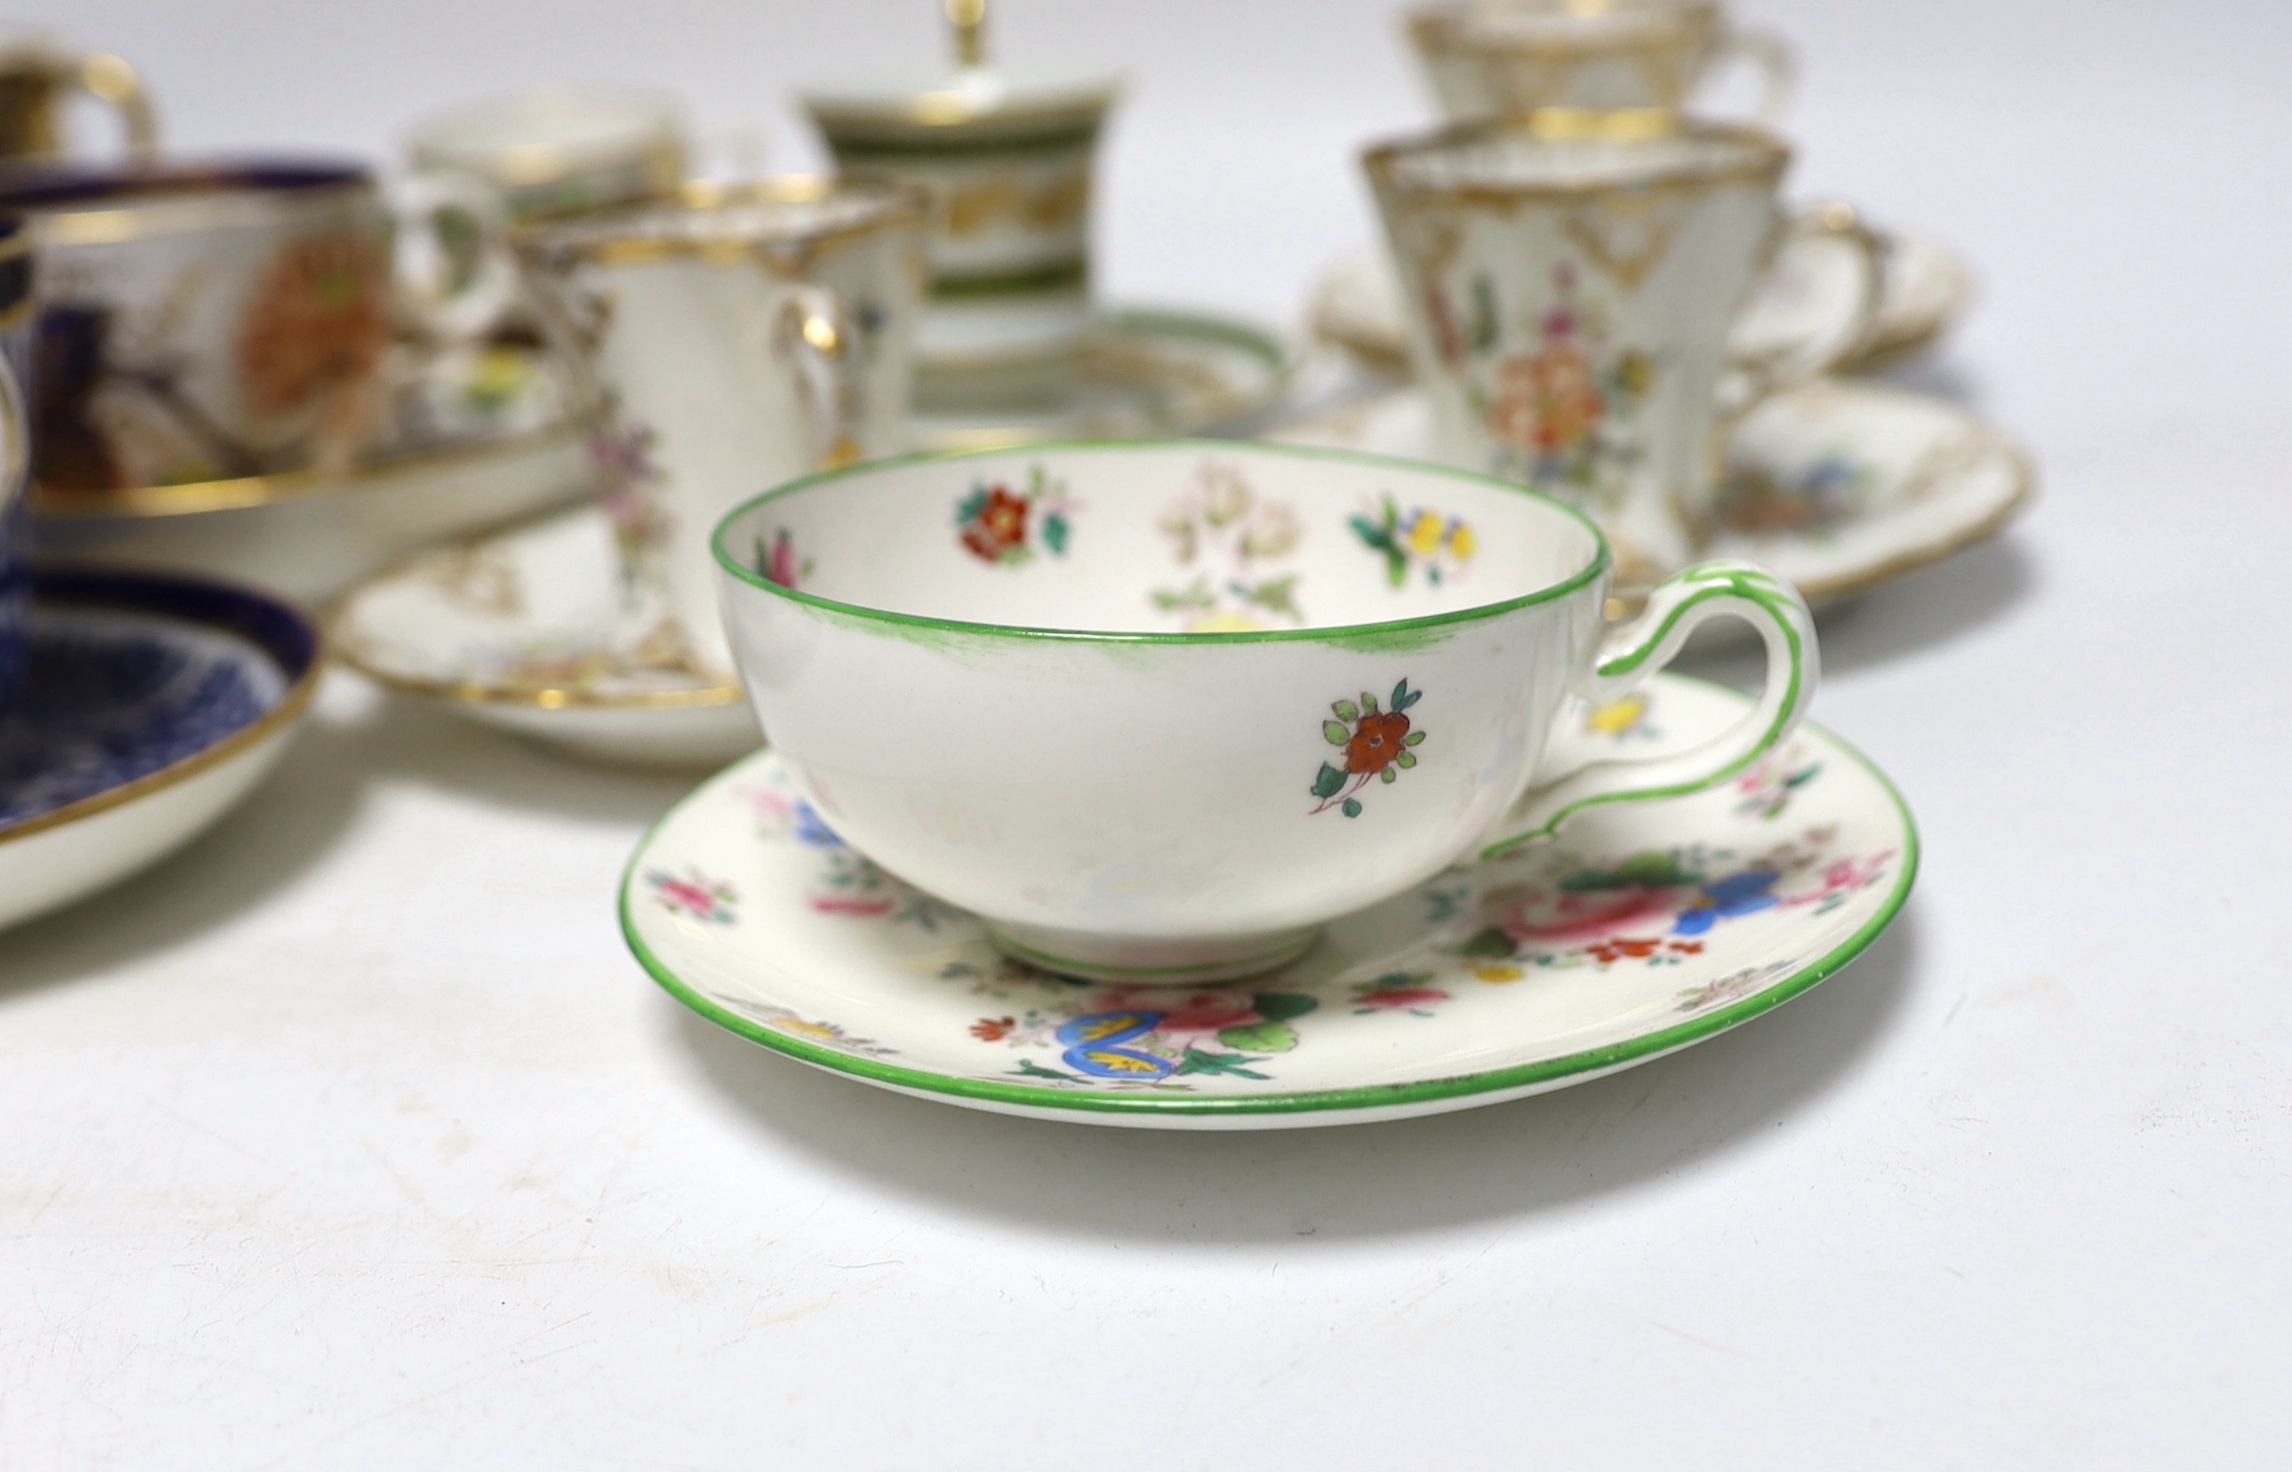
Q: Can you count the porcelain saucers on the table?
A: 7